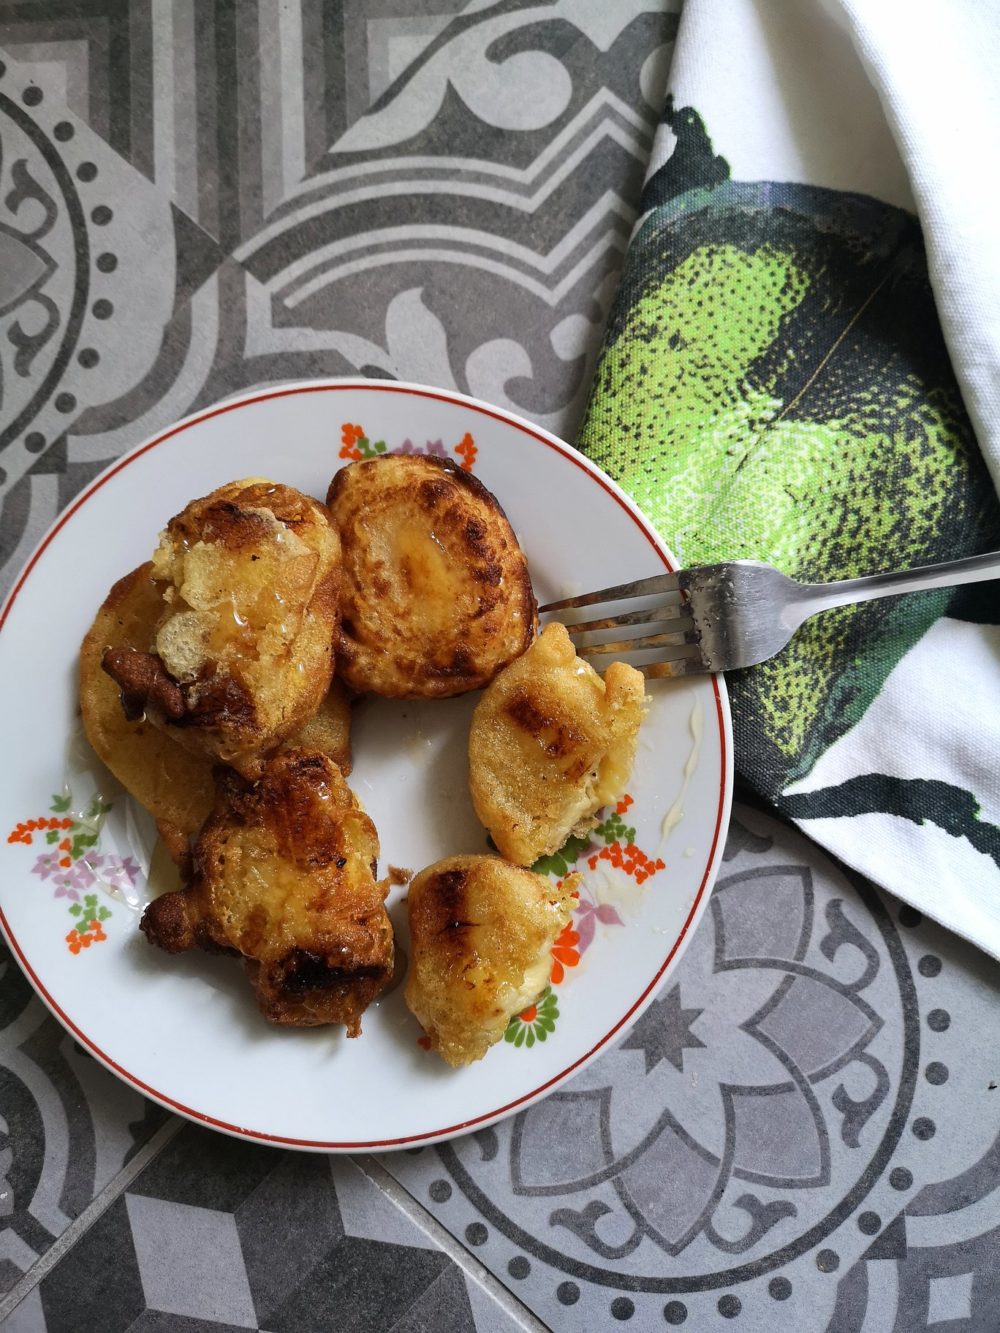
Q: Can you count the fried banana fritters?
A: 6